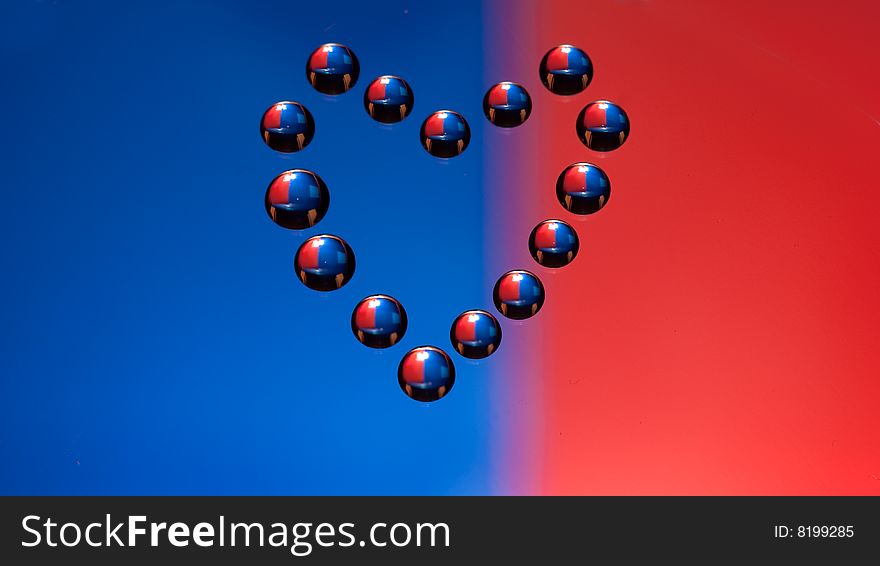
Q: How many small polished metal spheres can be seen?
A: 15